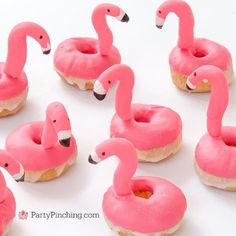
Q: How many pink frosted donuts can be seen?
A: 8